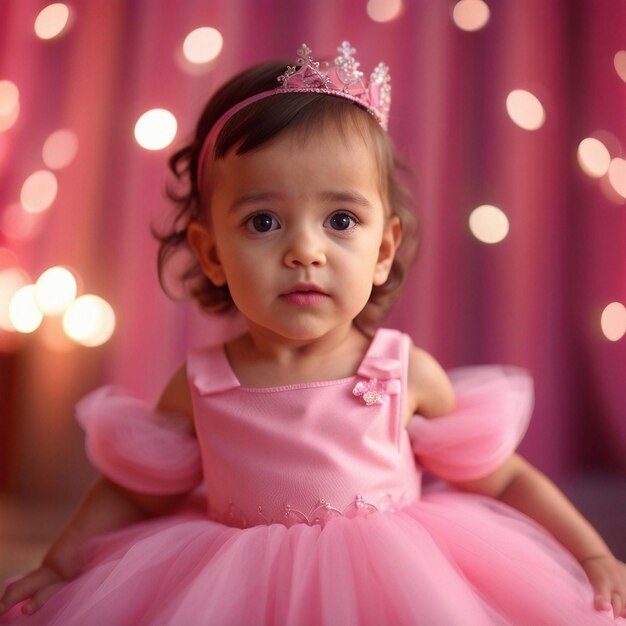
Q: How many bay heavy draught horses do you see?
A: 0